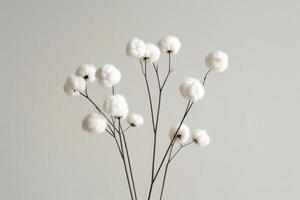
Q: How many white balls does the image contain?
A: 13